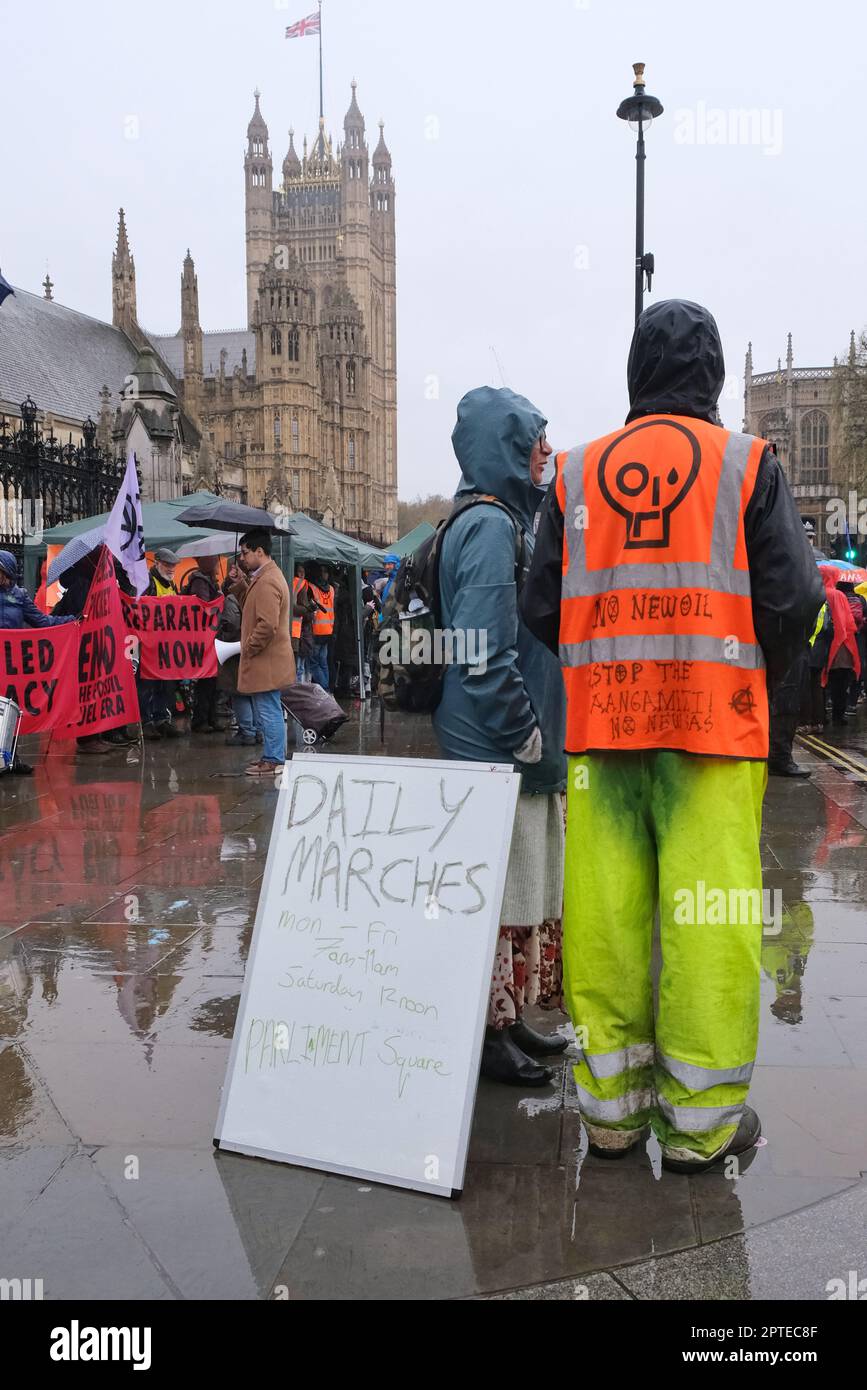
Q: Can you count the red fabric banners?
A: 3